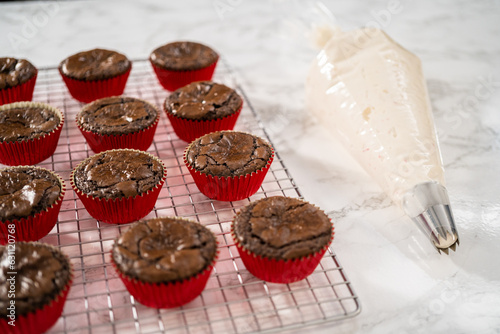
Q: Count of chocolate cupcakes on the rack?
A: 12